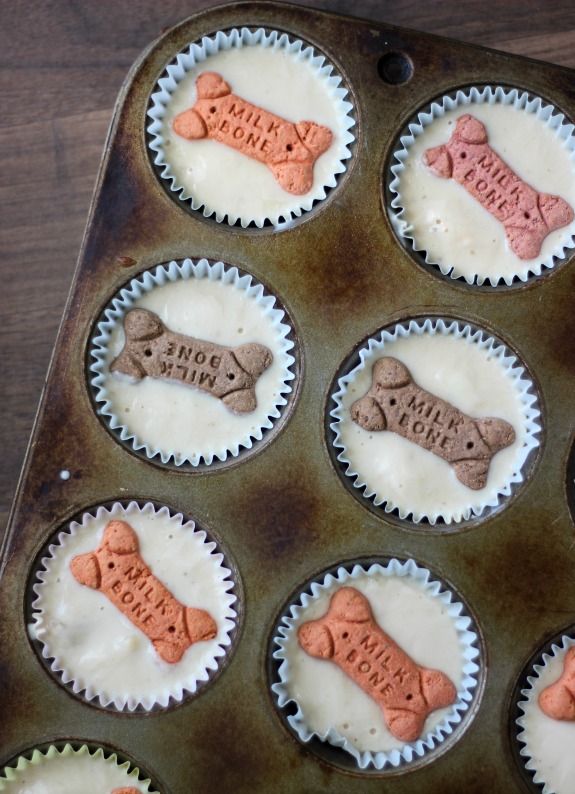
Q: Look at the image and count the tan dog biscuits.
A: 2